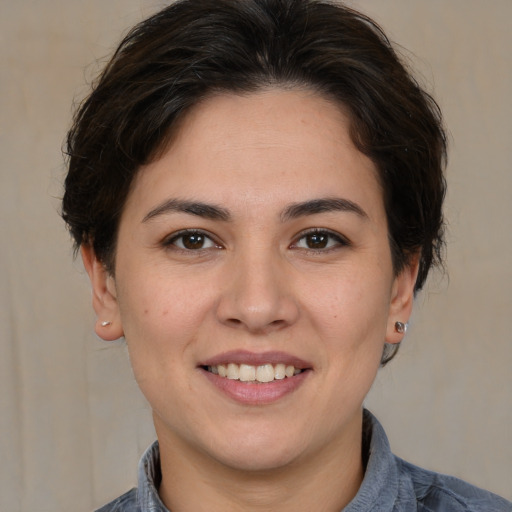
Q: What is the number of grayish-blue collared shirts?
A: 1